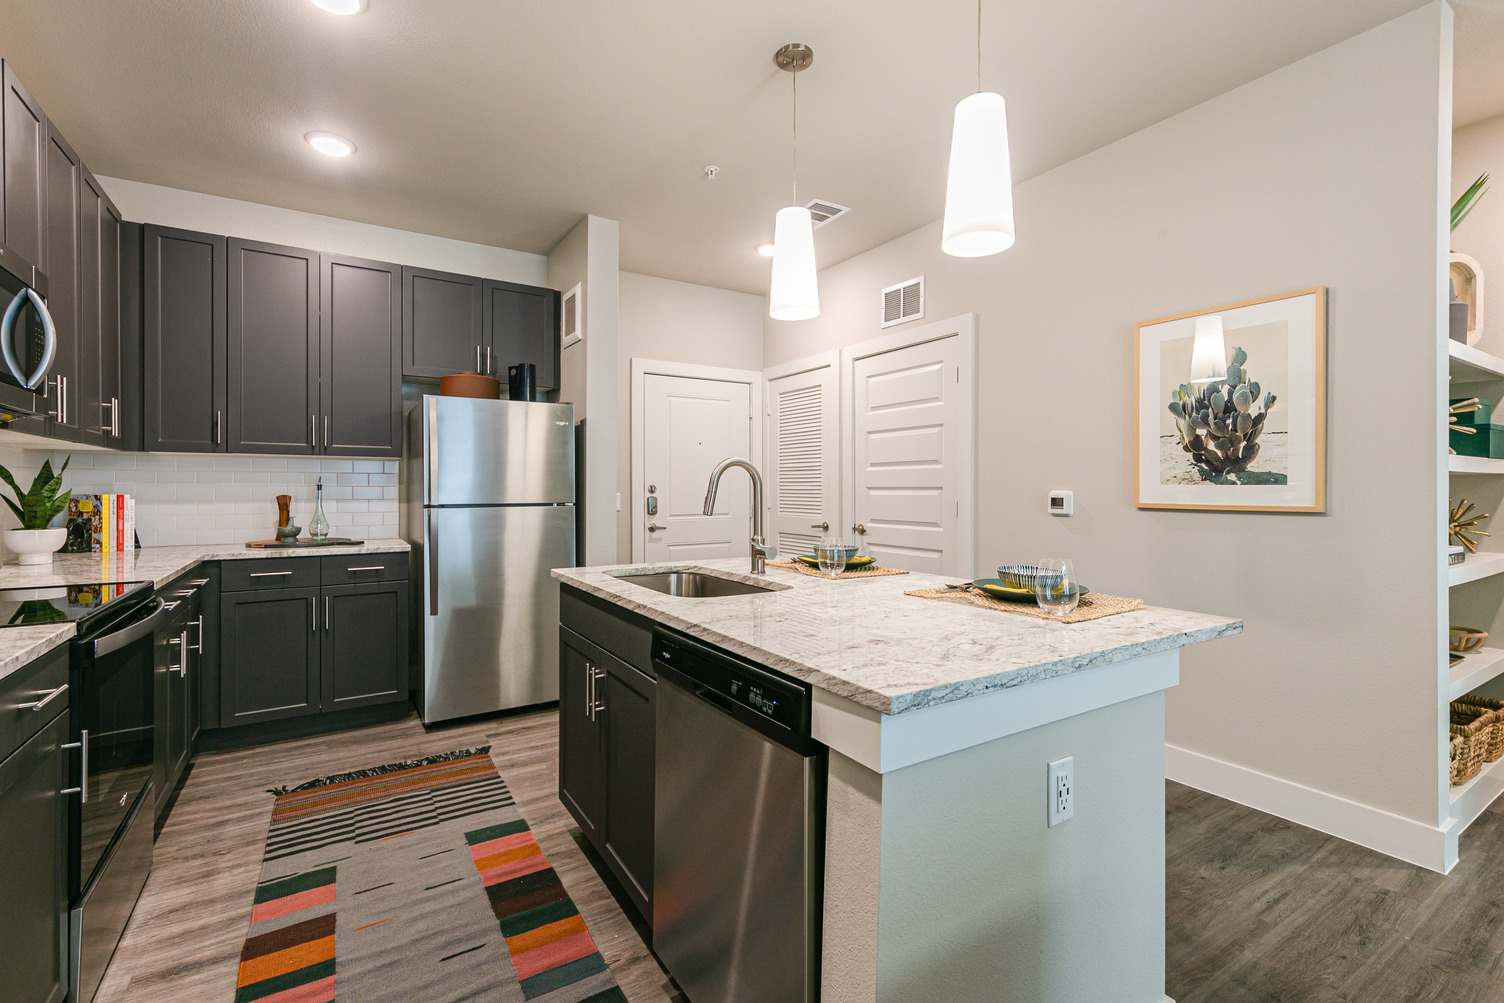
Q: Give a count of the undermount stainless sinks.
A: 1